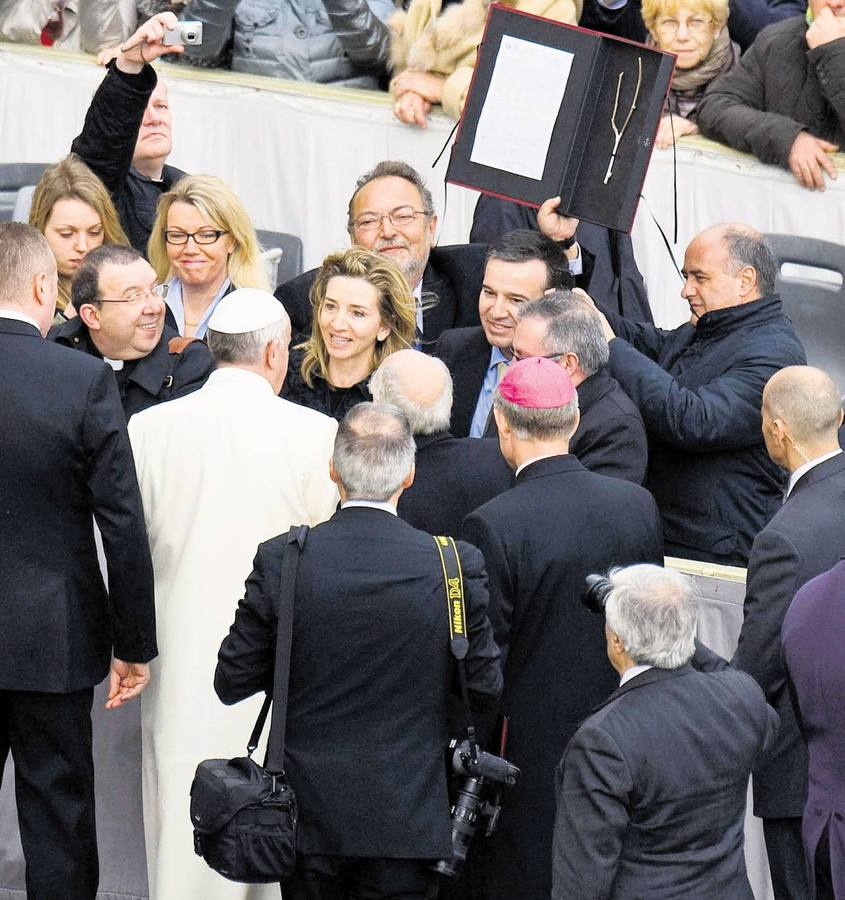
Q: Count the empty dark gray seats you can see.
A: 3